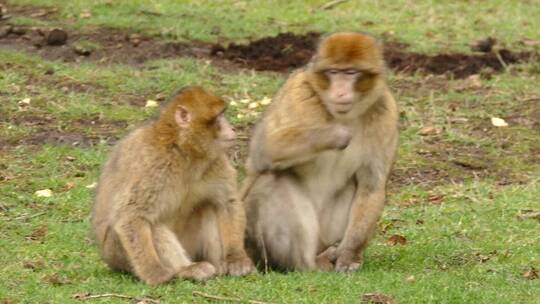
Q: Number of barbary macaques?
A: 2